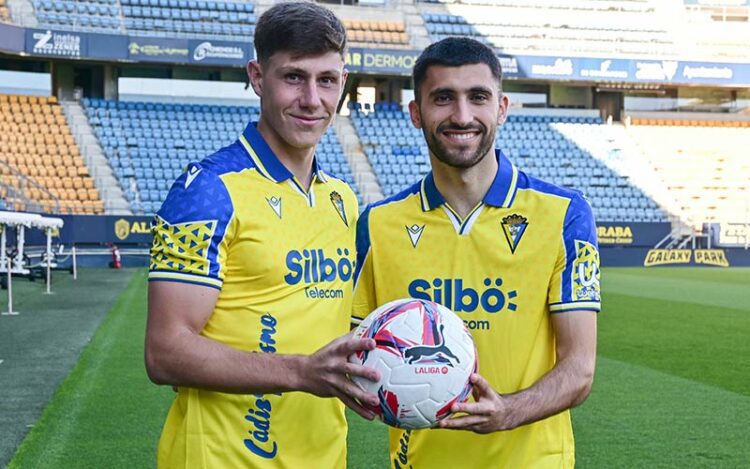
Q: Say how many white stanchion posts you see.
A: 3